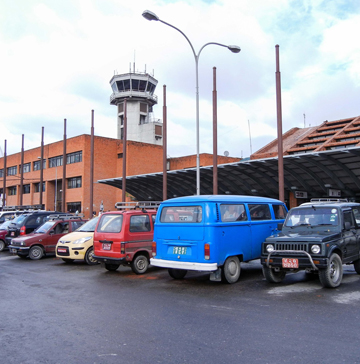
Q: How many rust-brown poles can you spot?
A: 9